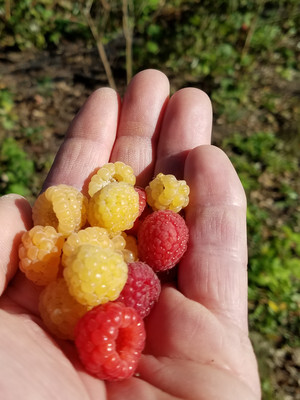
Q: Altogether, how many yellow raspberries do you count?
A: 8